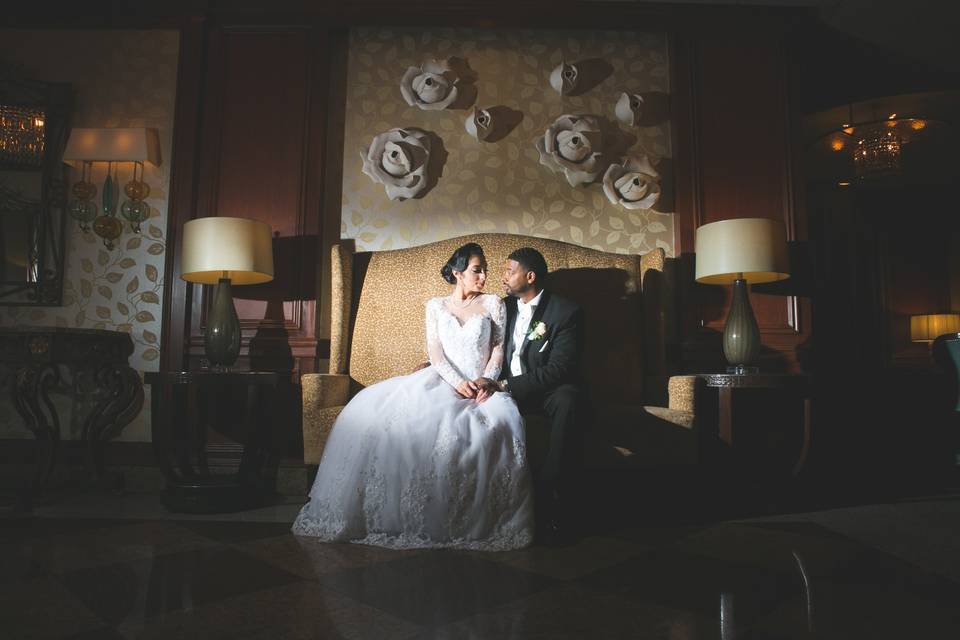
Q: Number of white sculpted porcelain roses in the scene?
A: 7